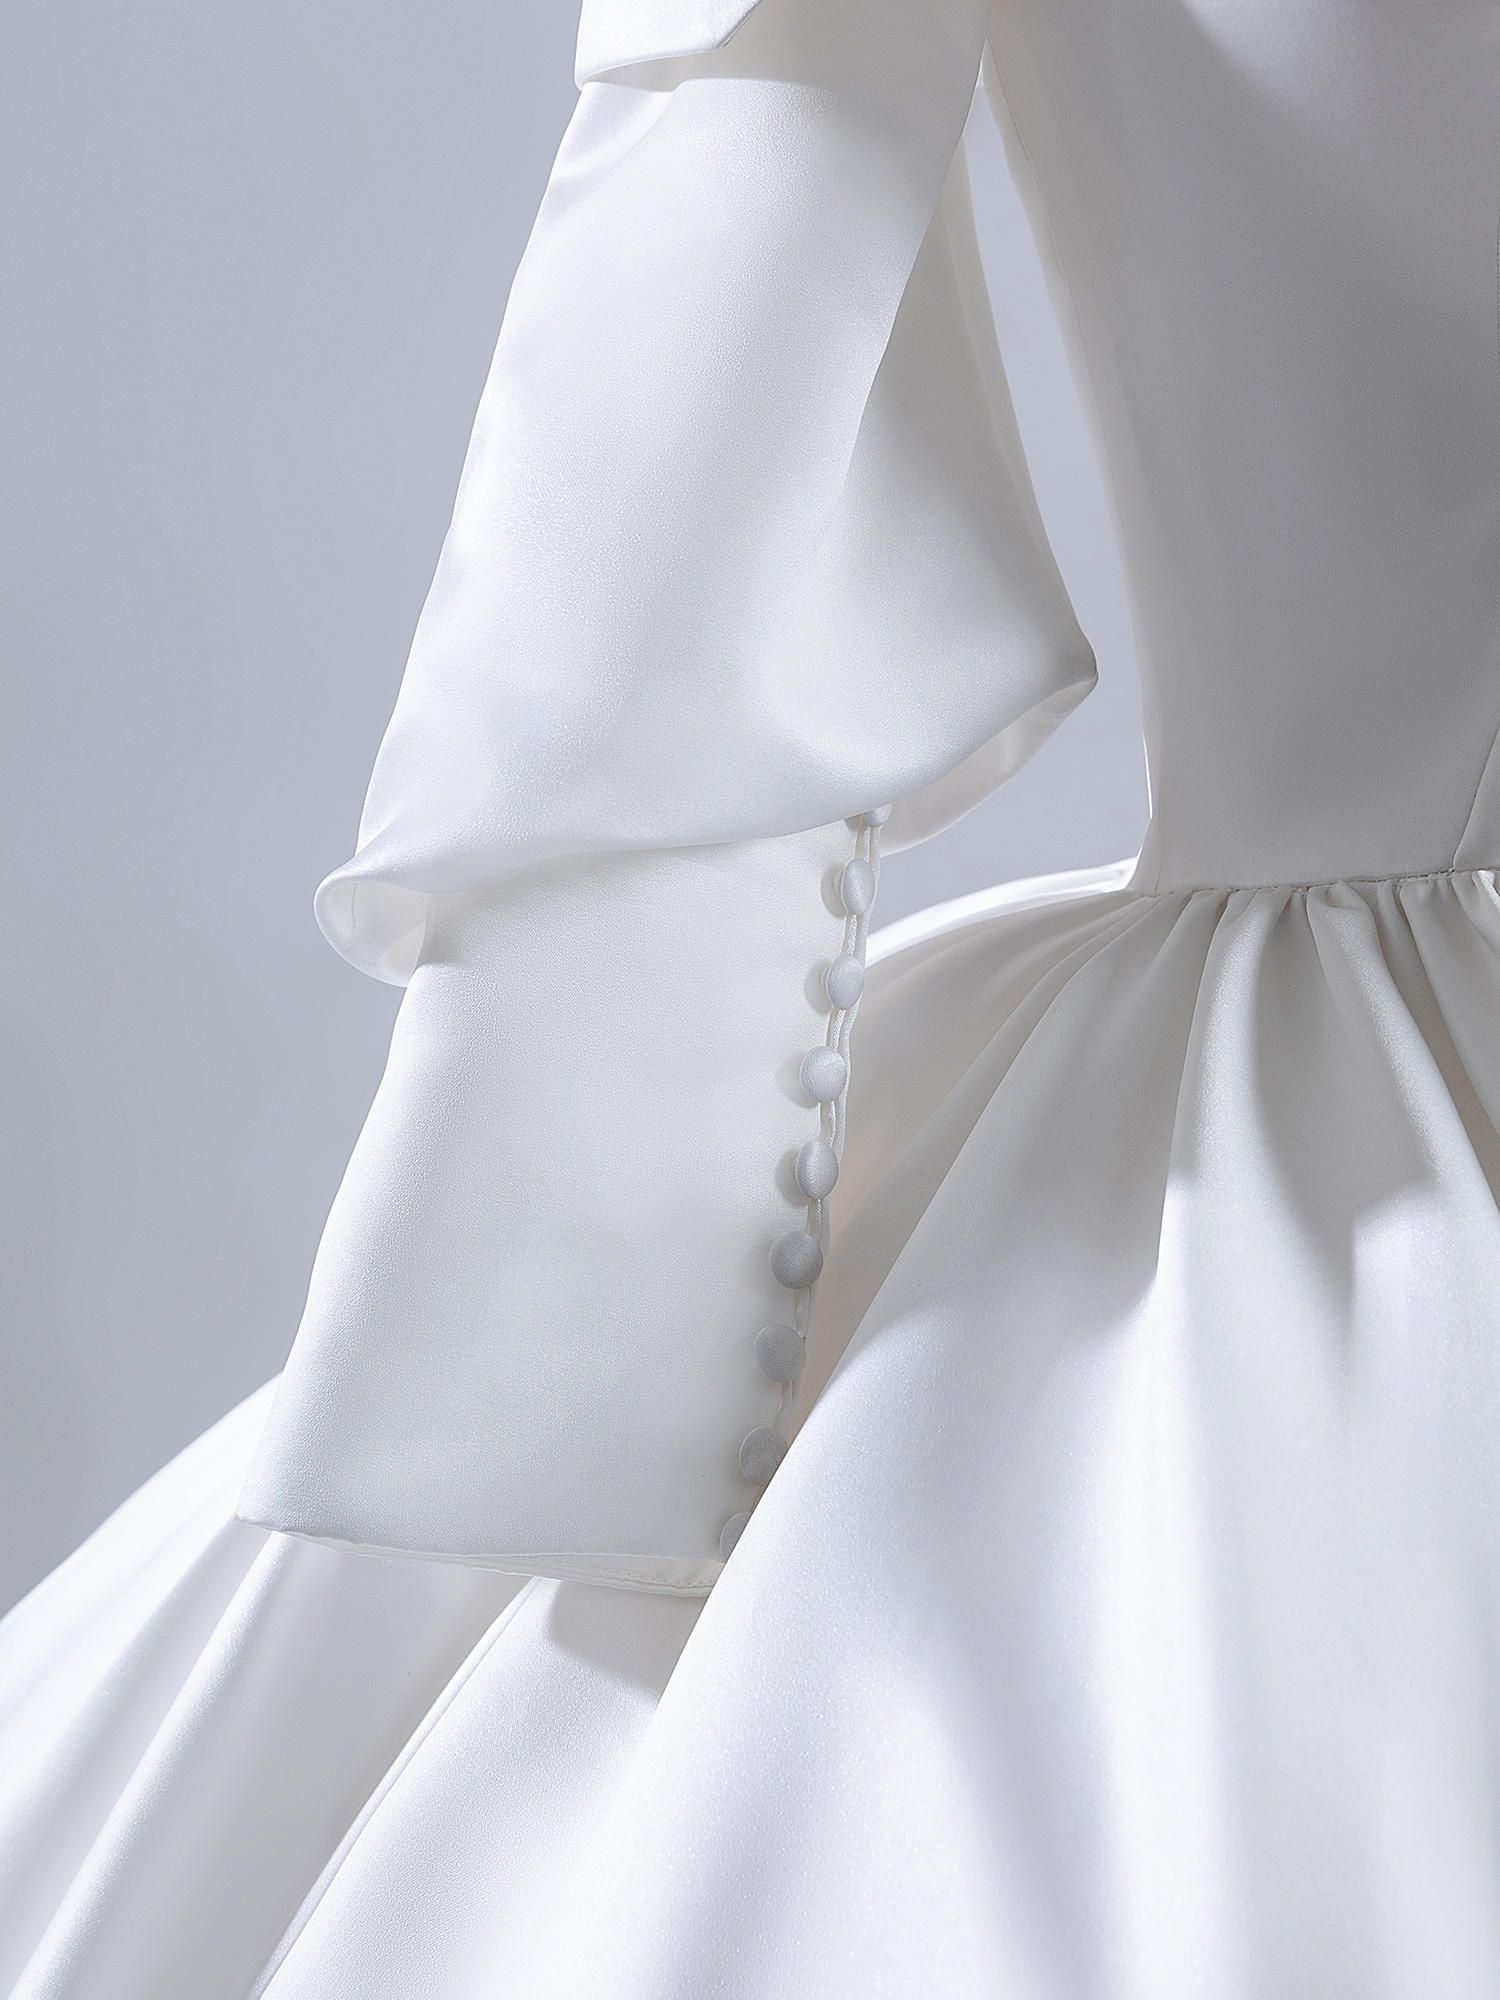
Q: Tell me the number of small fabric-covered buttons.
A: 9